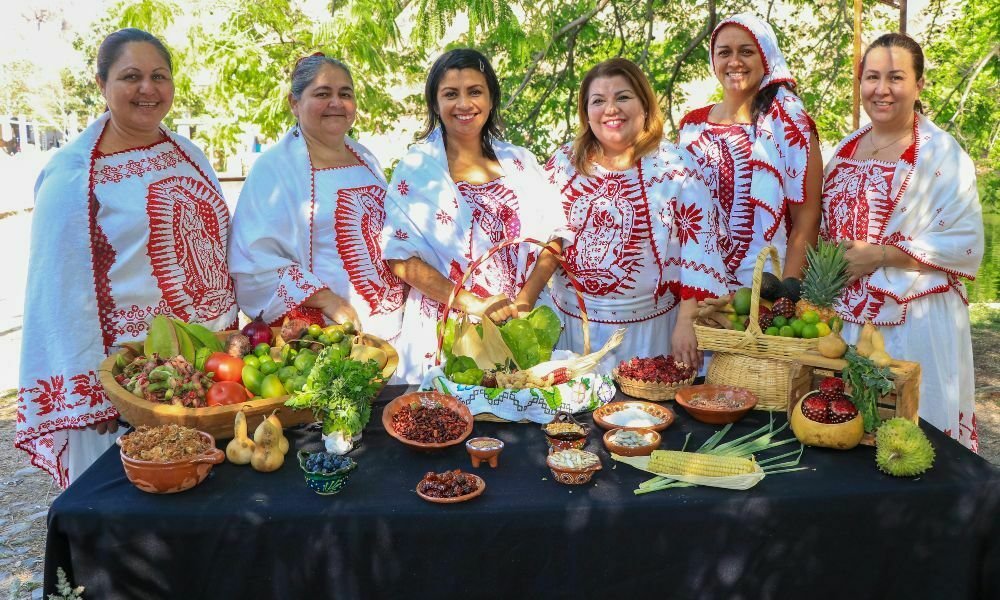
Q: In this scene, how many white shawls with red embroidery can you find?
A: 6